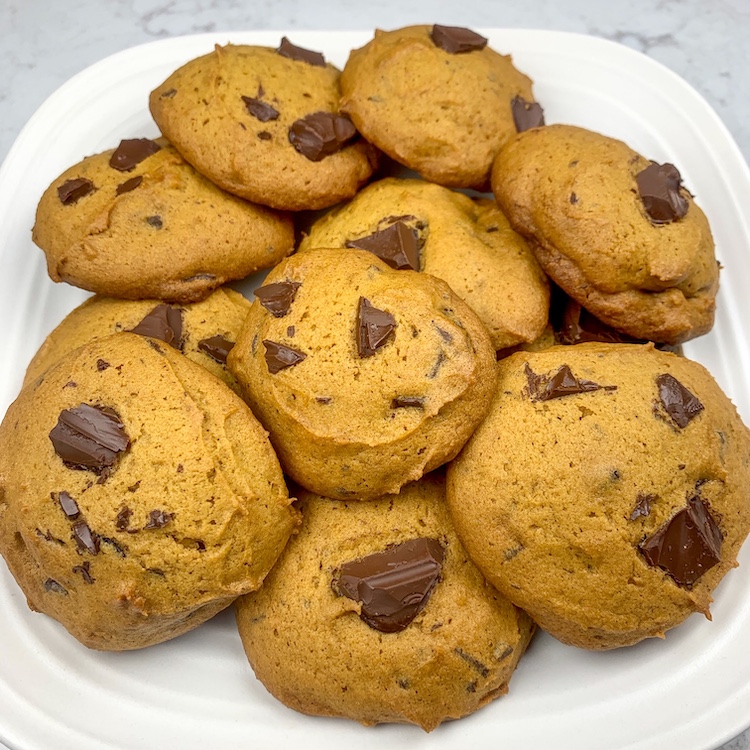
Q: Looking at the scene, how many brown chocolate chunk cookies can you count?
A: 11